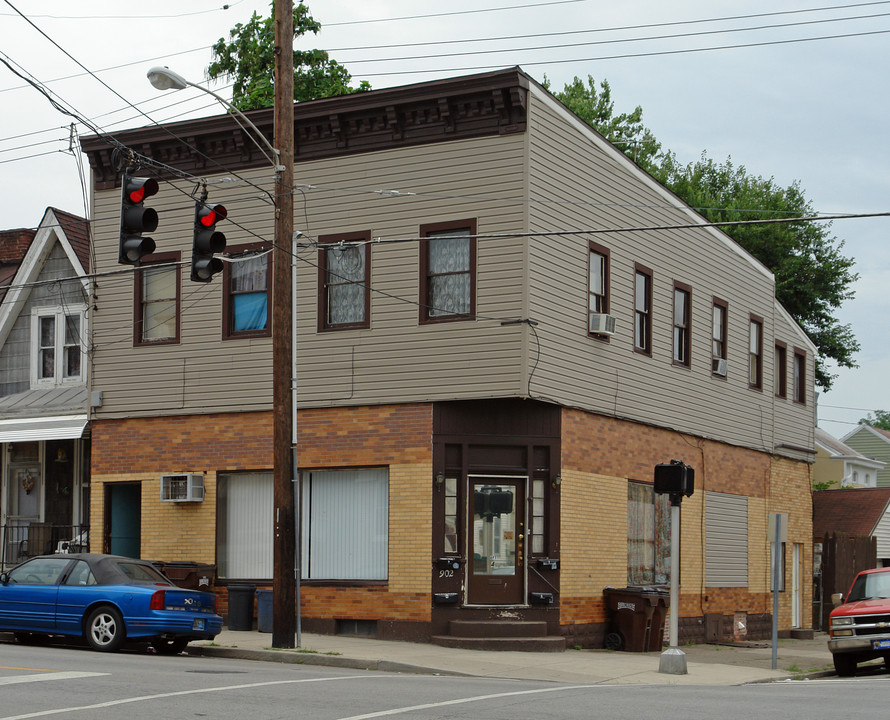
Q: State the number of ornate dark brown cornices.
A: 1